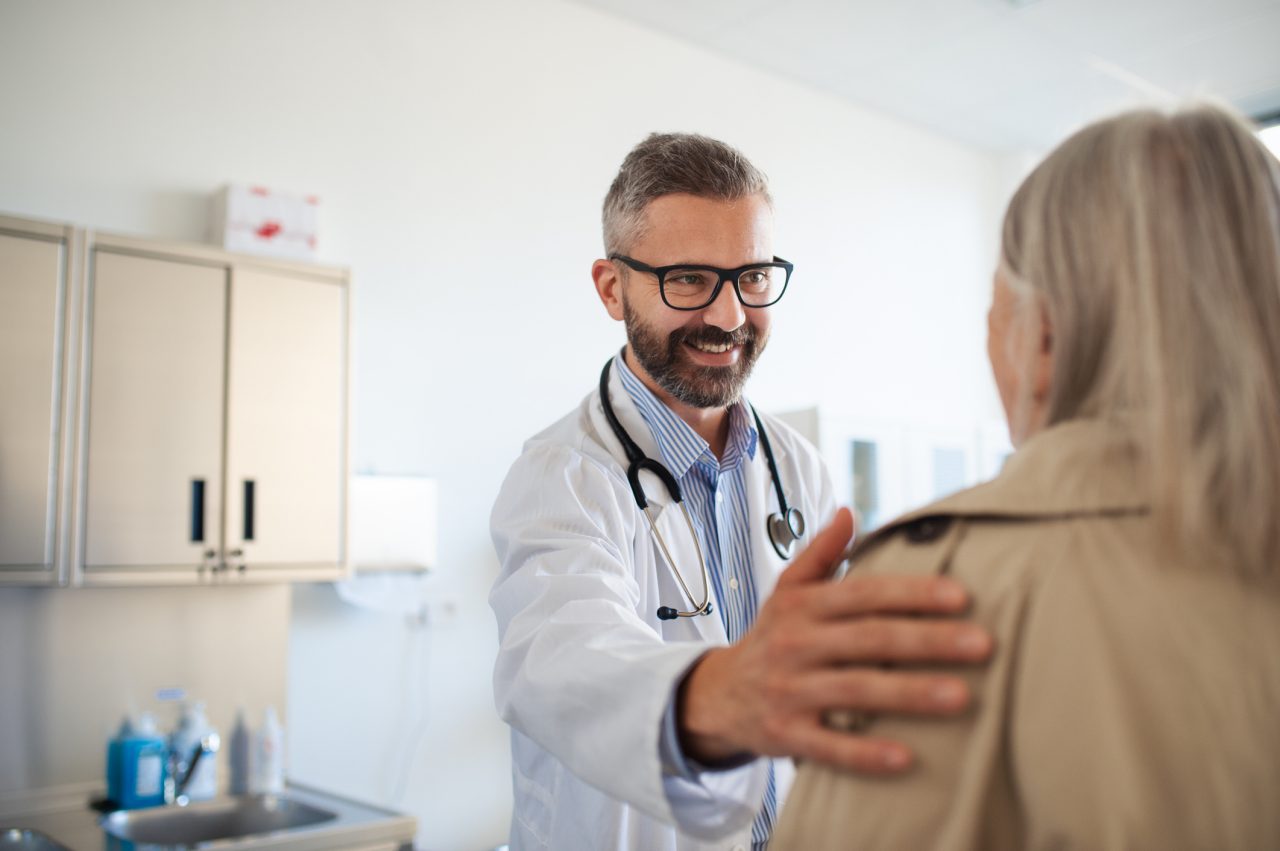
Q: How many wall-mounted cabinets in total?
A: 2